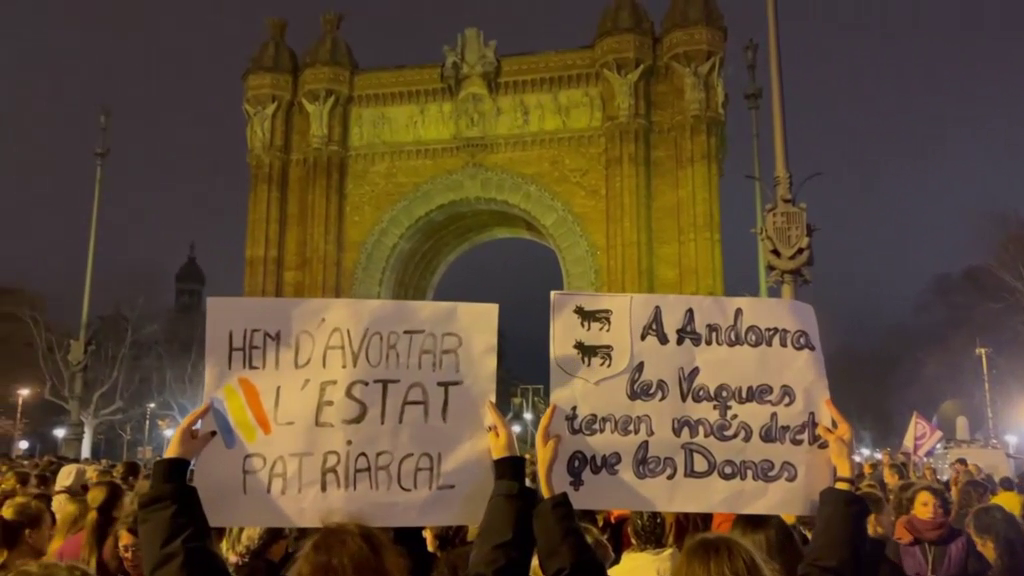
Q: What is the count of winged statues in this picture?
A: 4